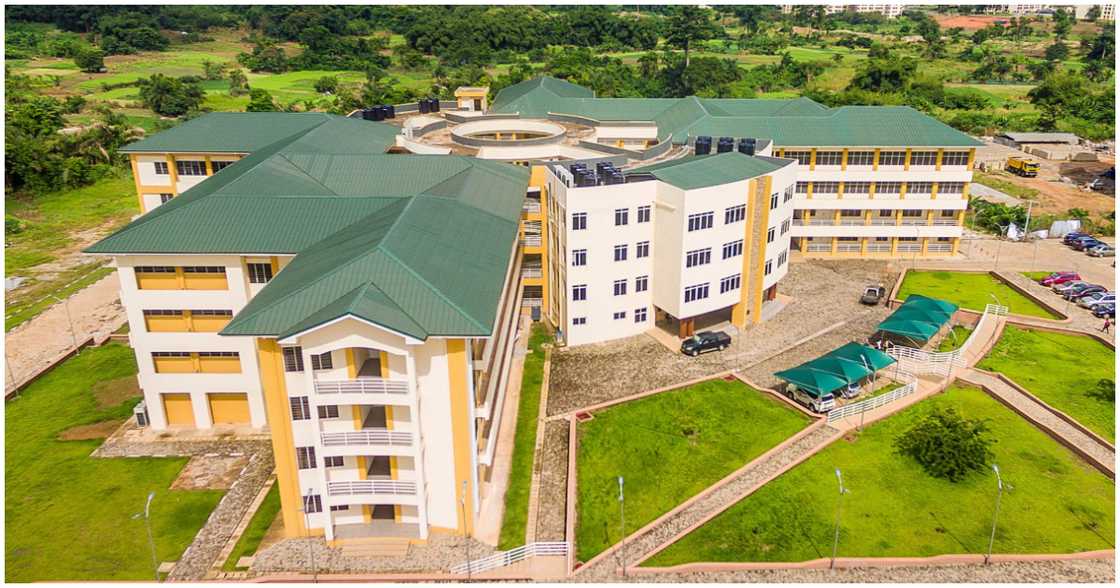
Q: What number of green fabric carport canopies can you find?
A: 2